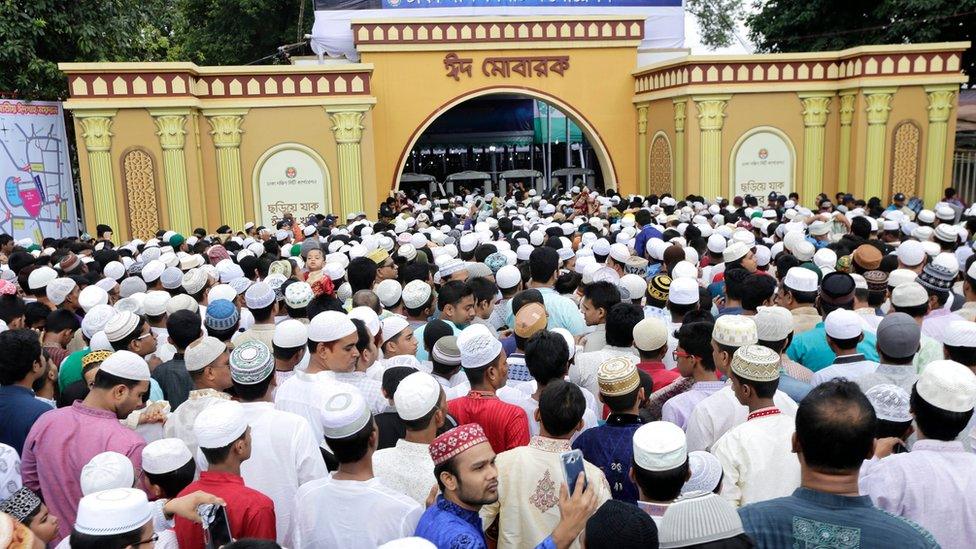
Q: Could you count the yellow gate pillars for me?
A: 11